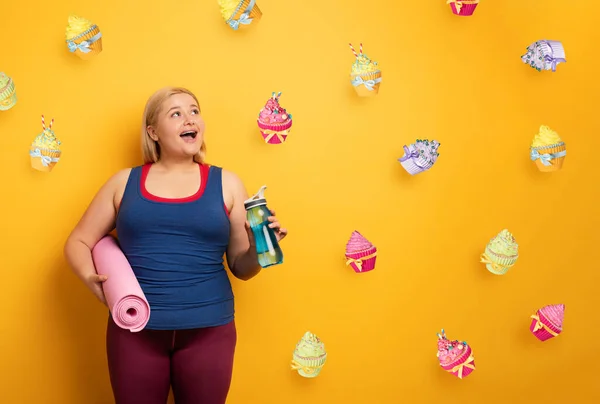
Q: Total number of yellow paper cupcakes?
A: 5